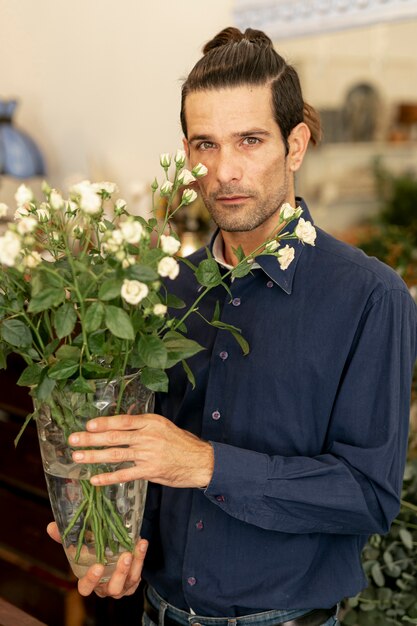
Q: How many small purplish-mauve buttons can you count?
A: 7